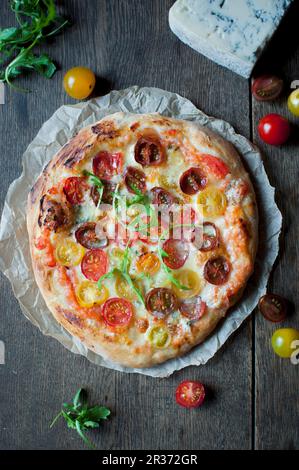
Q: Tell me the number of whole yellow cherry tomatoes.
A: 3